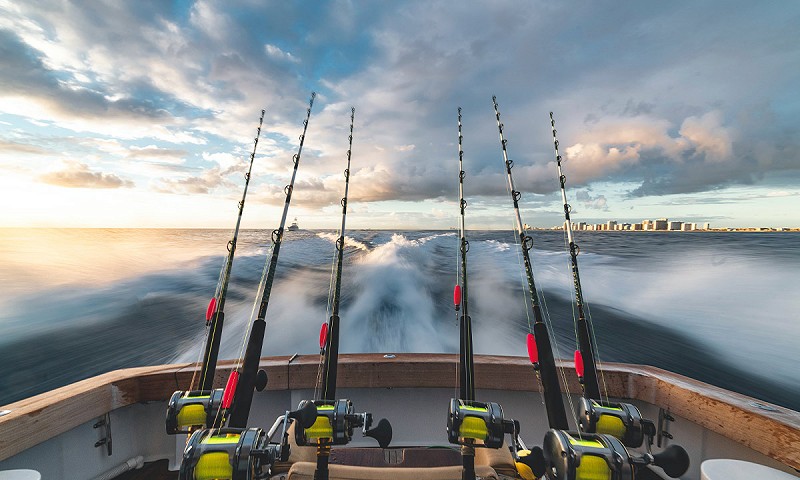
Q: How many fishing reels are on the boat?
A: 6